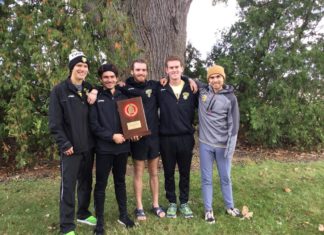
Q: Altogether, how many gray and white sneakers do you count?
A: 2